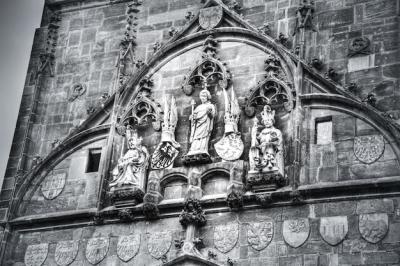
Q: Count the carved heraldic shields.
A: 15